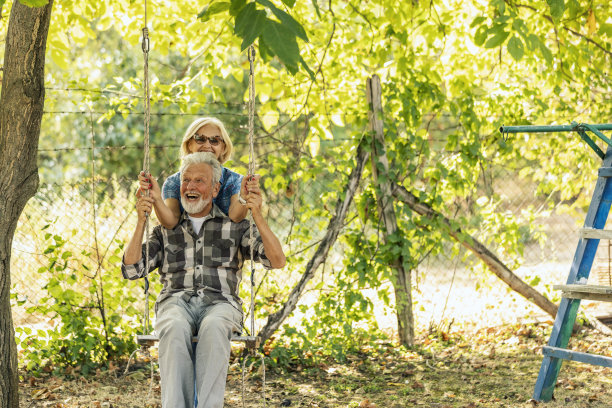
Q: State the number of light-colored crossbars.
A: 2